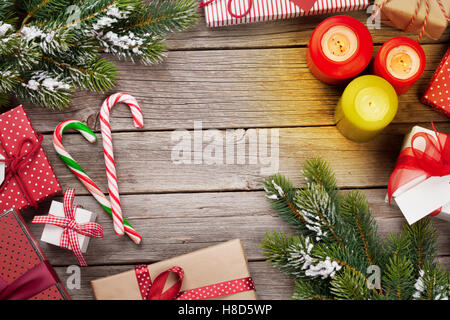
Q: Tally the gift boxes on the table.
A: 8